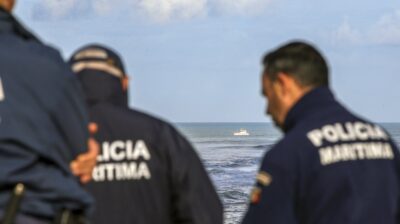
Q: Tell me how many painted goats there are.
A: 0